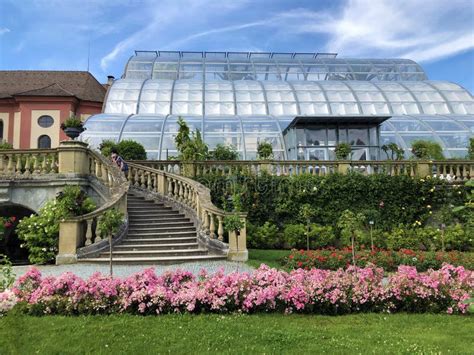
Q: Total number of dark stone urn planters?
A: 1